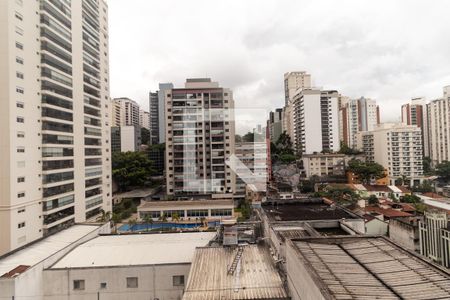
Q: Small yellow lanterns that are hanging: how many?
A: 0